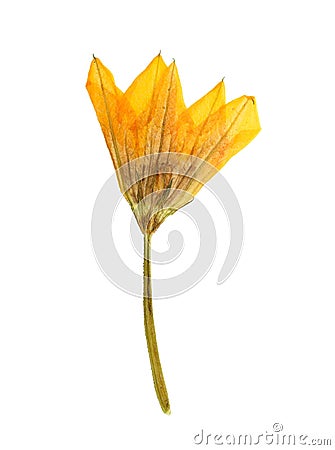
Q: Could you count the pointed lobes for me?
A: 5